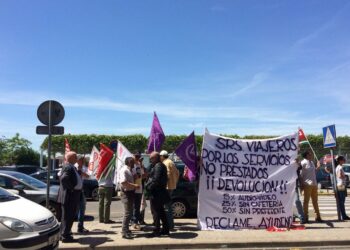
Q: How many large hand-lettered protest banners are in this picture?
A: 1